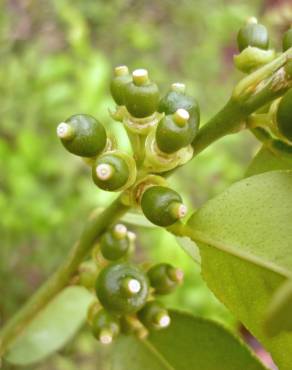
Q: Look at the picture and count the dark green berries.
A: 15